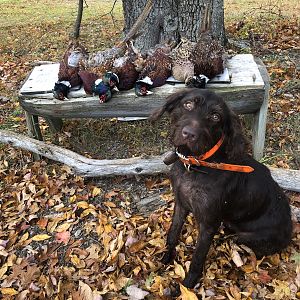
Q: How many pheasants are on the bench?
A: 6